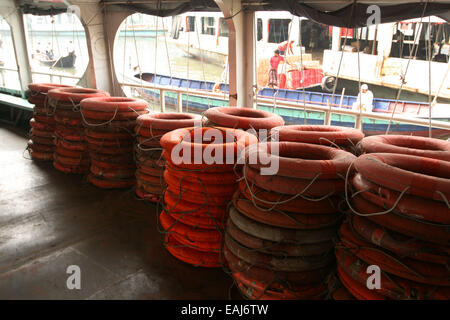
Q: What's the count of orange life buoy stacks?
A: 10